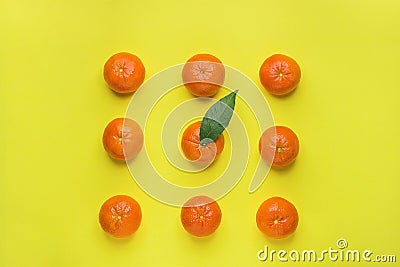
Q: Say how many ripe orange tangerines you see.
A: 9